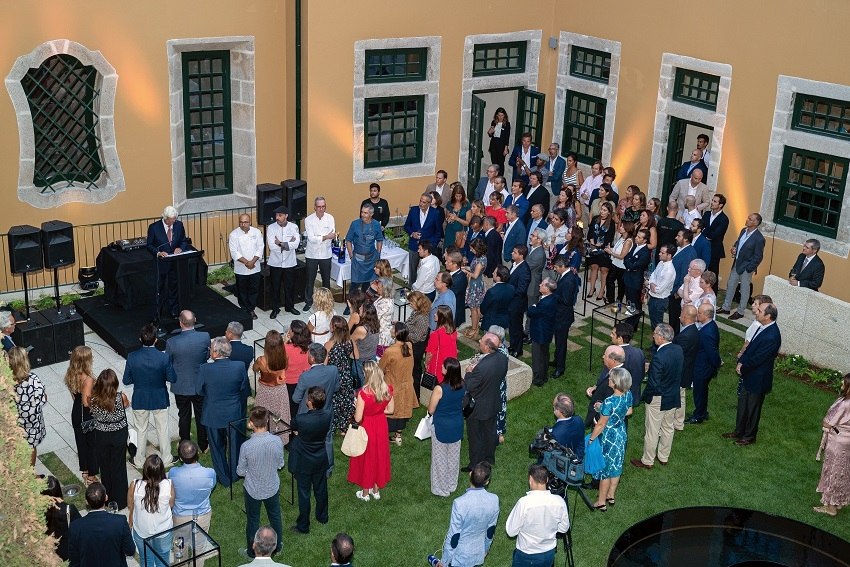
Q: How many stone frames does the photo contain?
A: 7